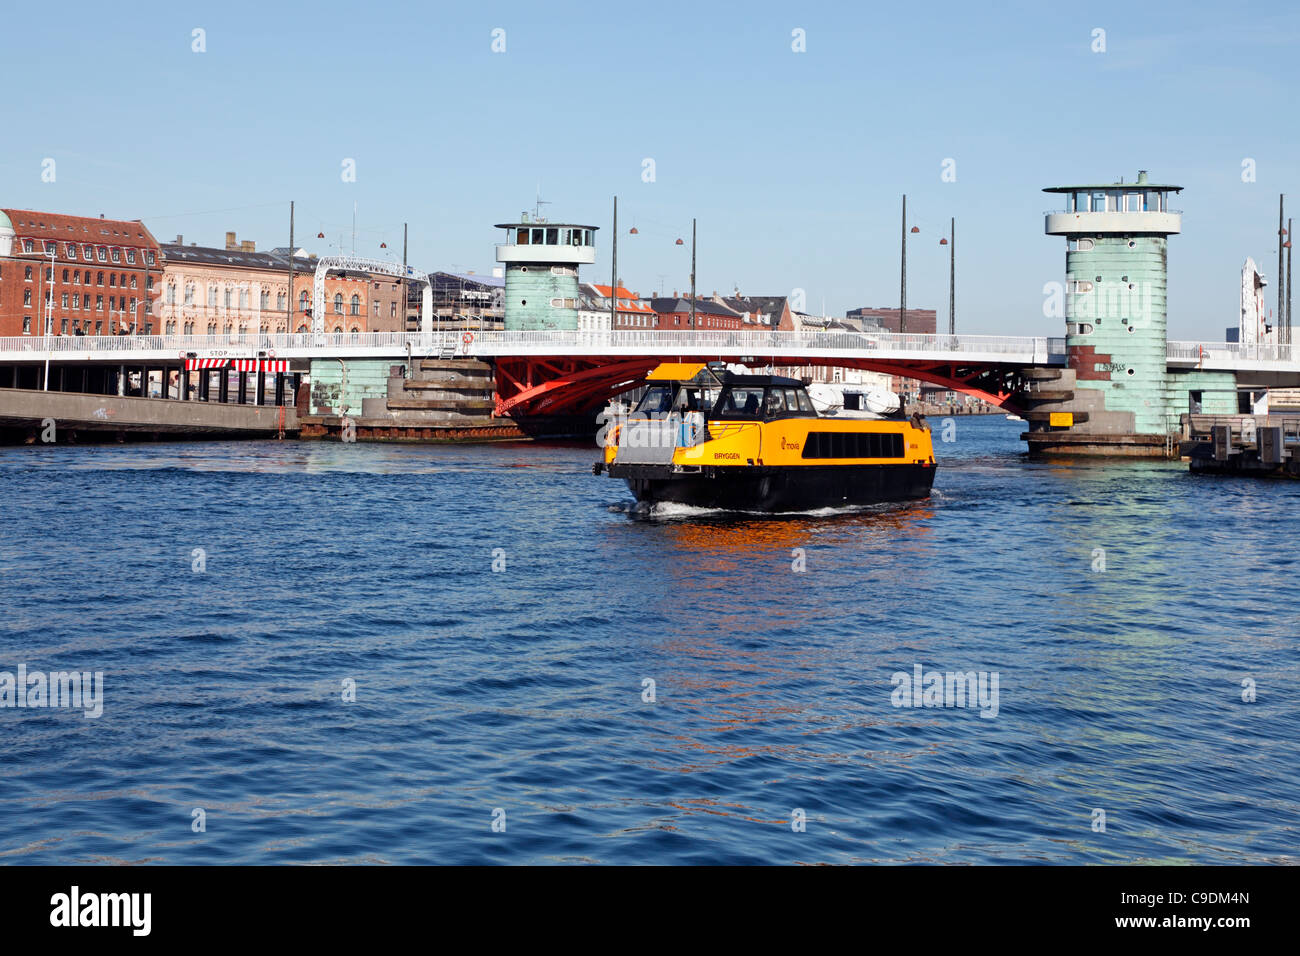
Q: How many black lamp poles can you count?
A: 8